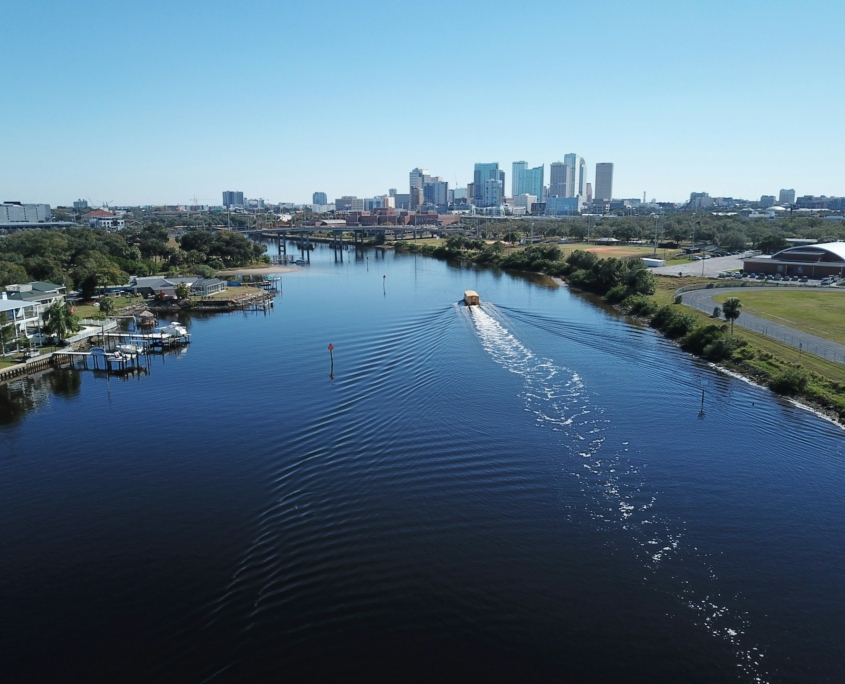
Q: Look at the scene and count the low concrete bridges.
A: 1